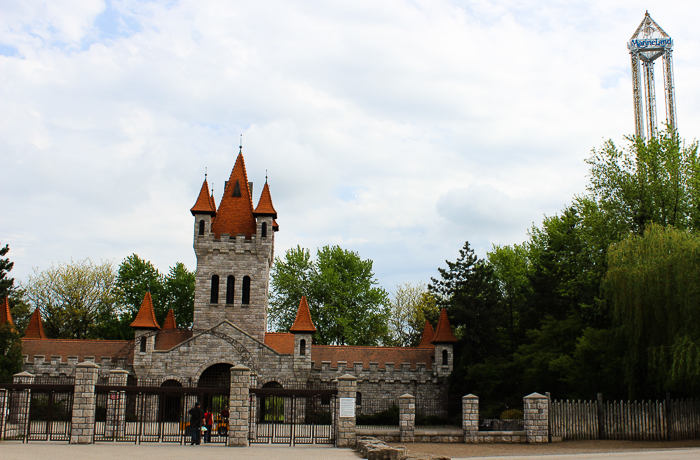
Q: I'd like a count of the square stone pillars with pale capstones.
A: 8